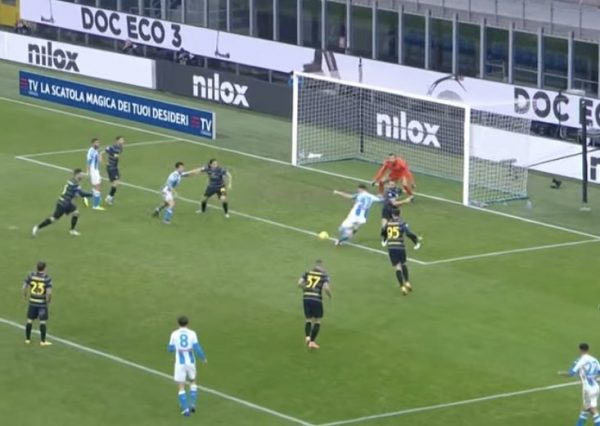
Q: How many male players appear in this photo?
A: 13